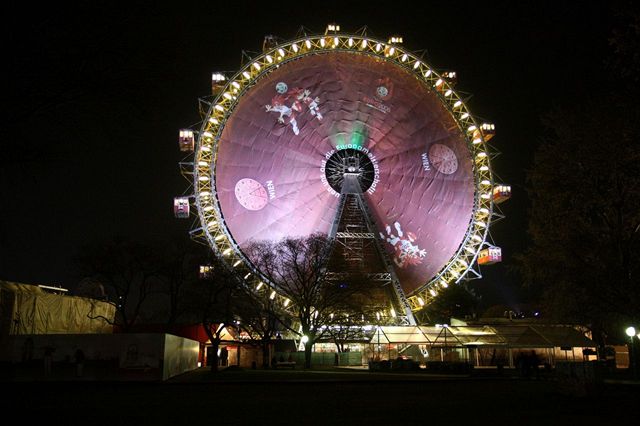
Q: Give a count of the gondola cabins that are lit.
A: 10